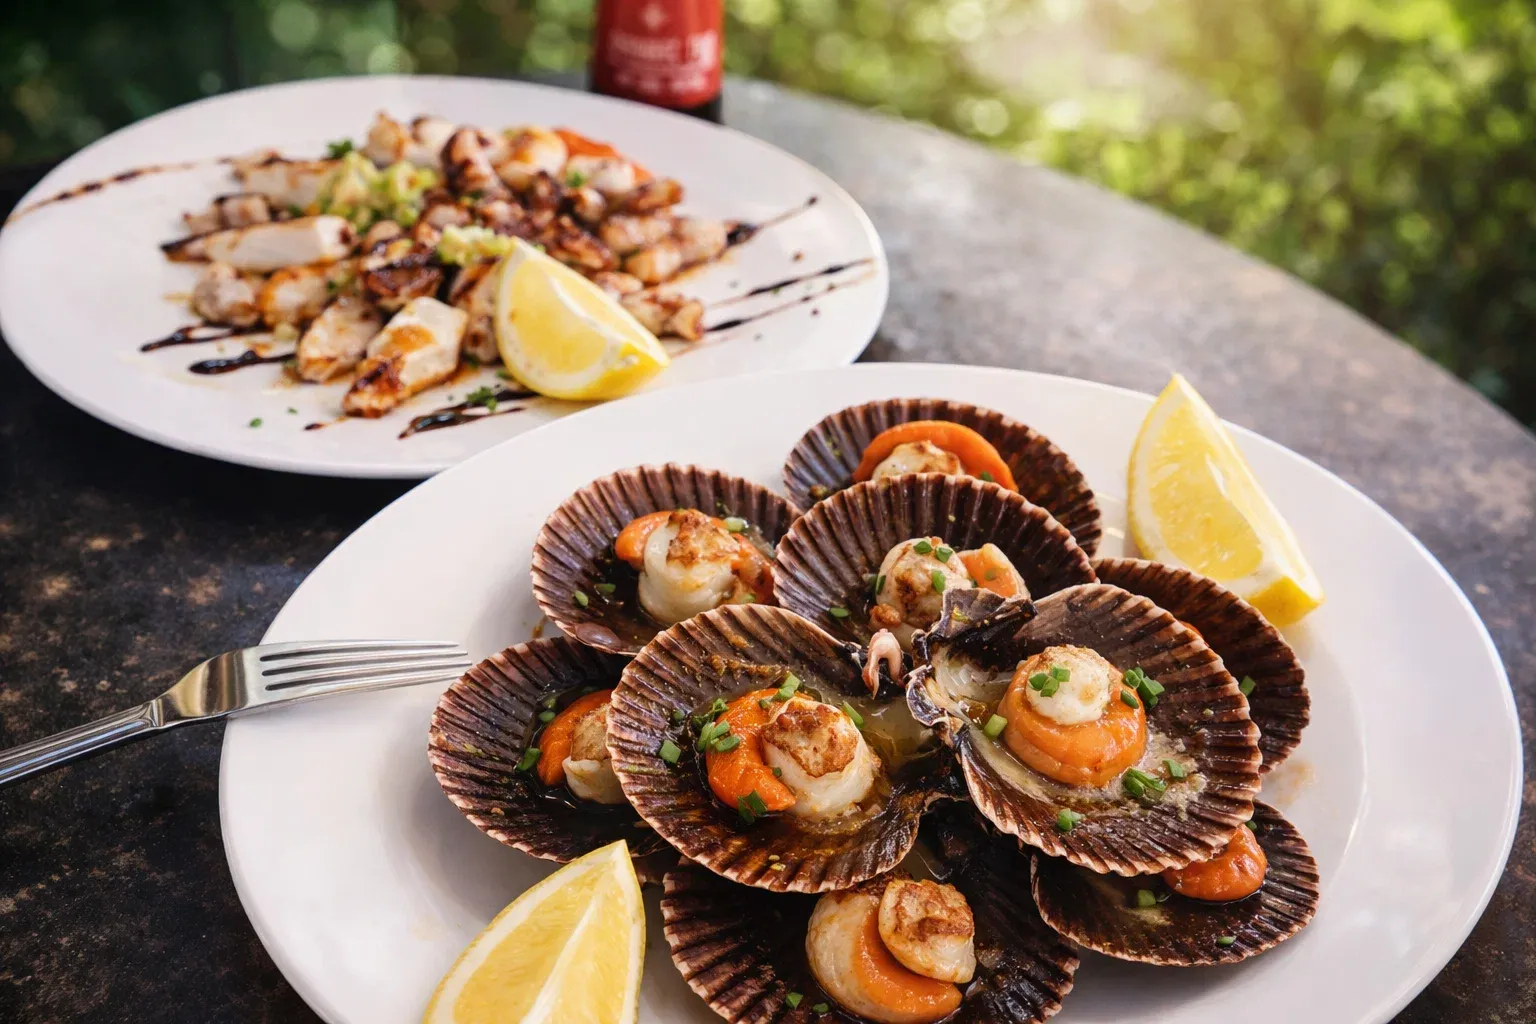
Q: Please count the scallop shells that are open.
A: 9